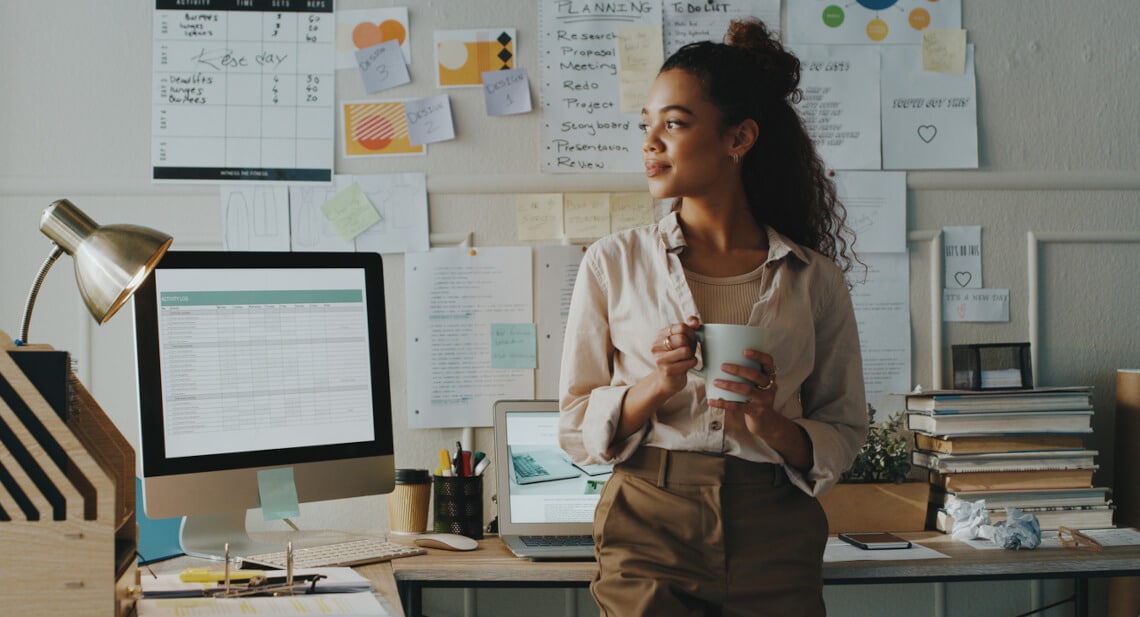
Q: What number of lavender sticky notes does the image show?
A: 3